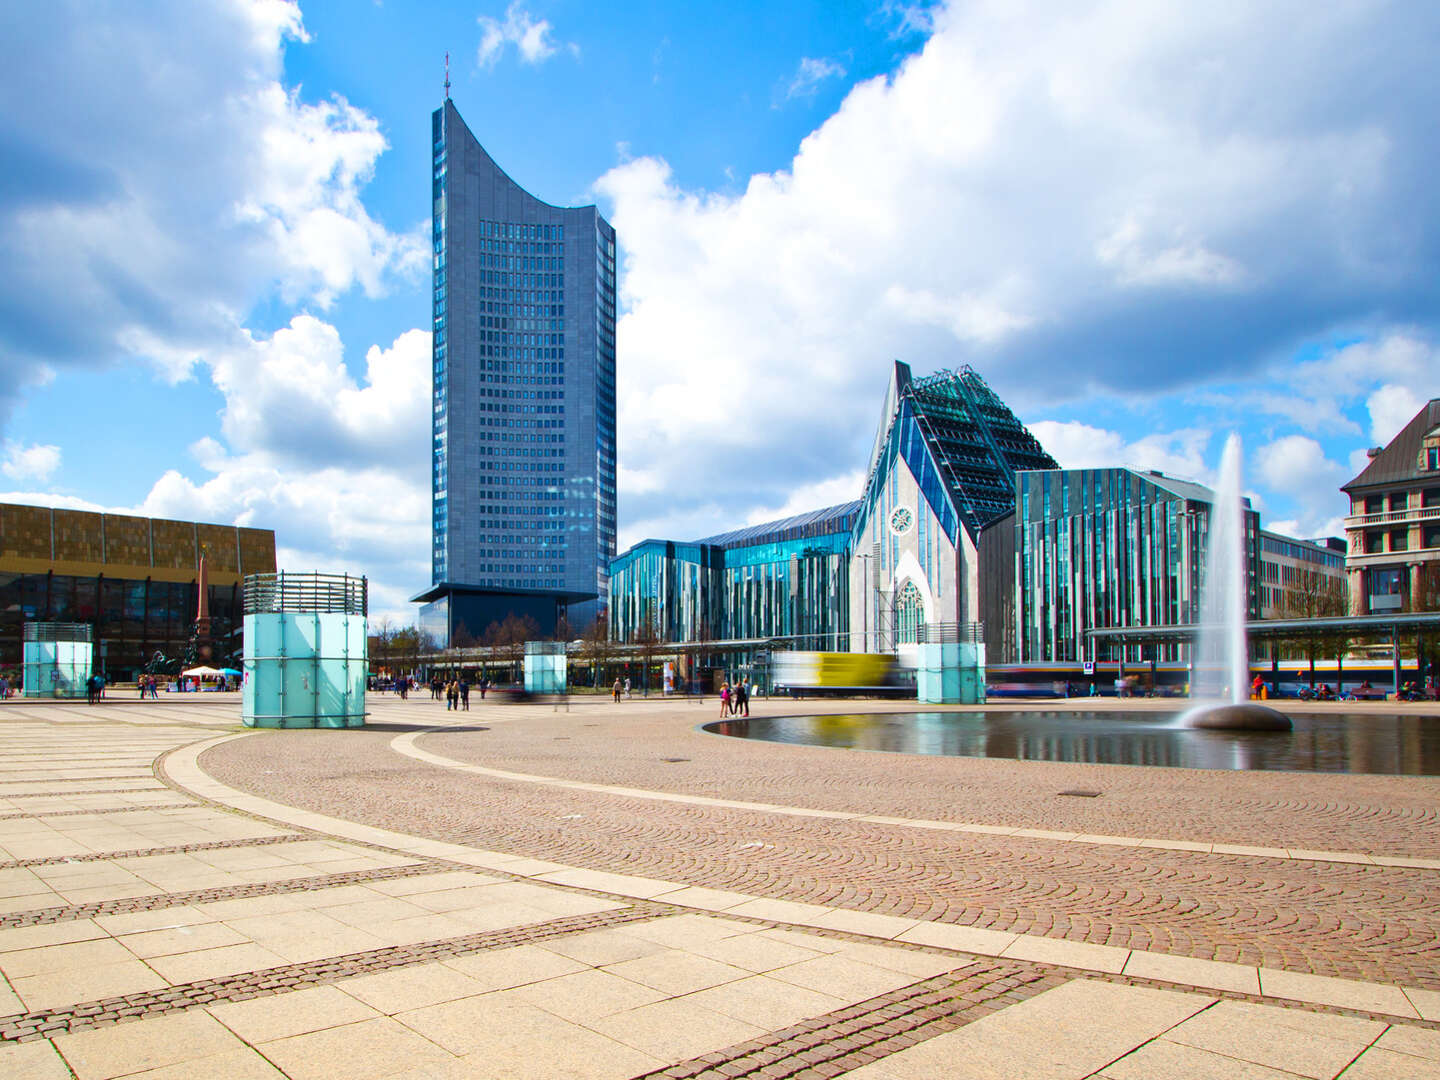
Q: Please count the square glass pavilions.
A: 4